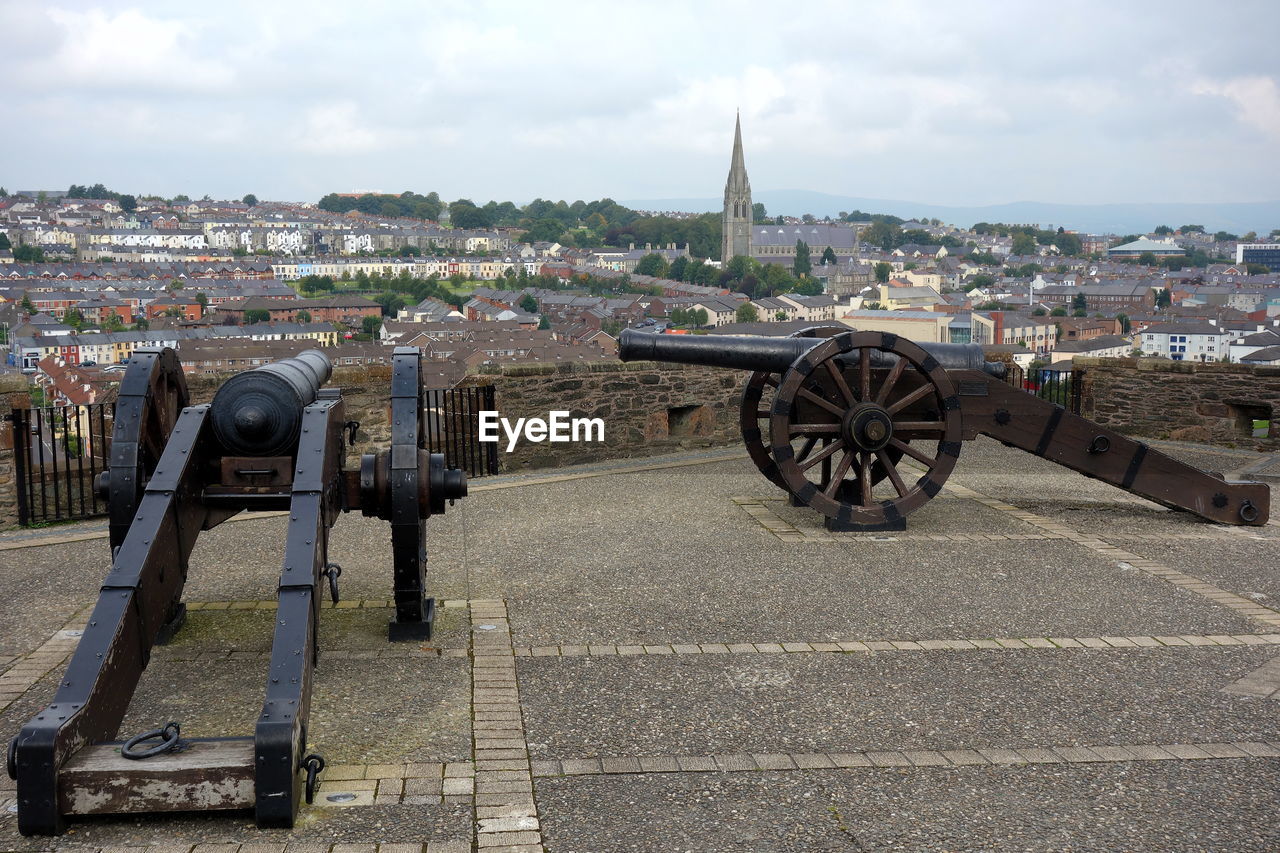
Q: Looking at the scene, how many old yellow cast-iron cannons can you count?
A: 0